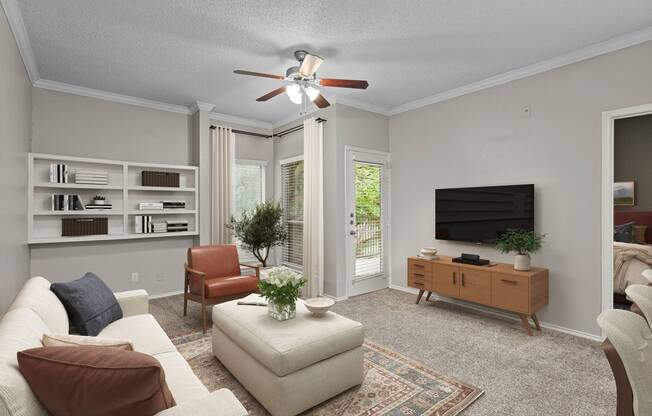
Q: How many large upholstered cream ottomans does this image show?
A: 1